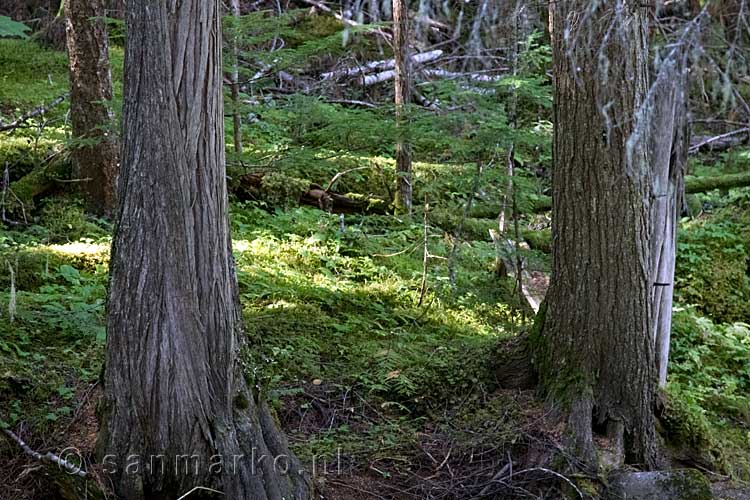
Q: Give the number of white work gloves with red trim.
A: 0